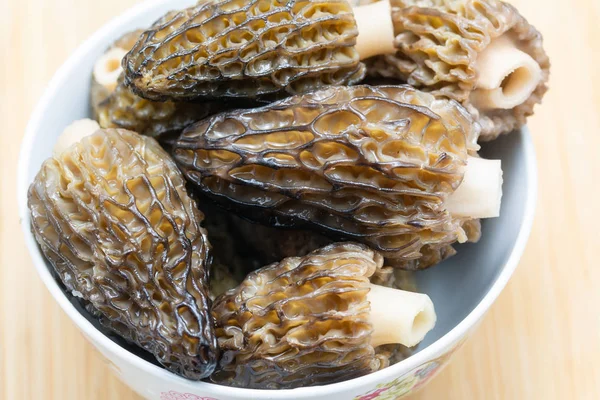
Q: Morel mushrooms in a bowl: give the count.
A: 6